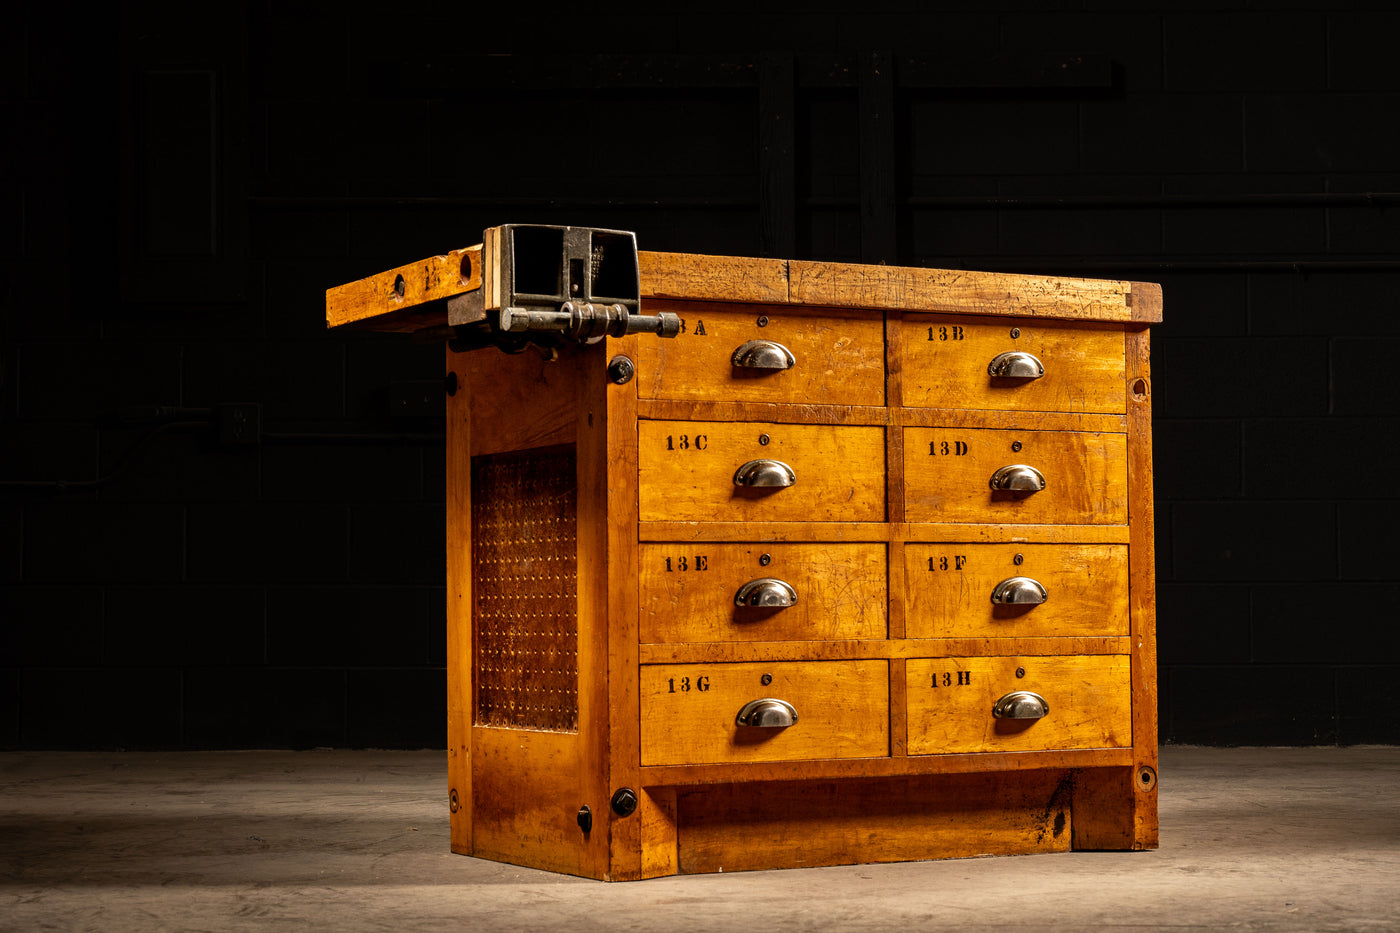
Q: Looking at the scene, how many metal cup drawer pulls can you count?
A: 8